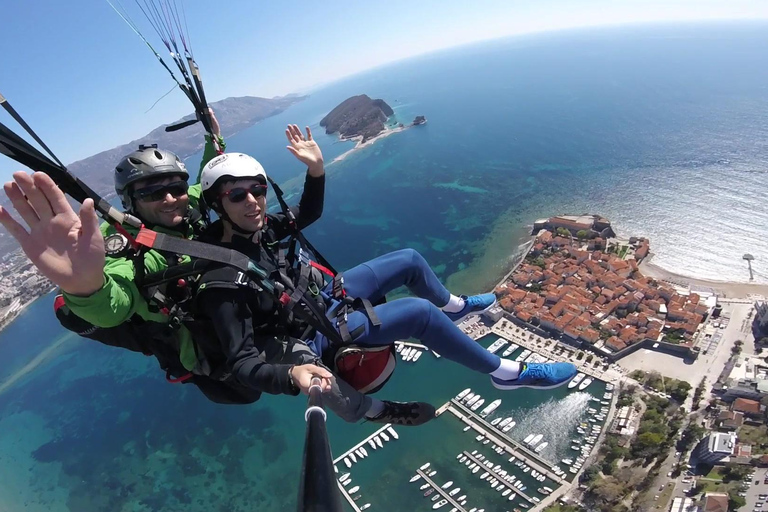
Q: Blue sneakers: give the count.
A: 2